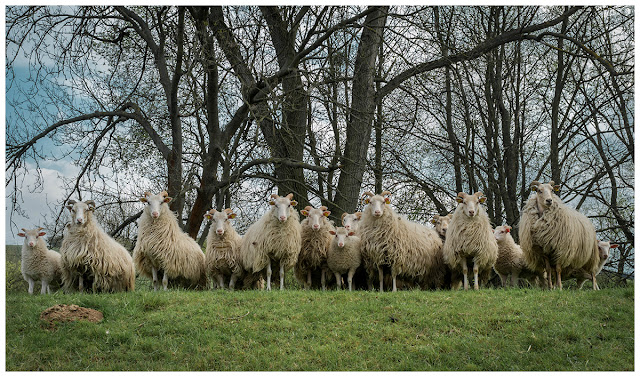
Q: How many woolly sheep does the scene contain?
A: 14